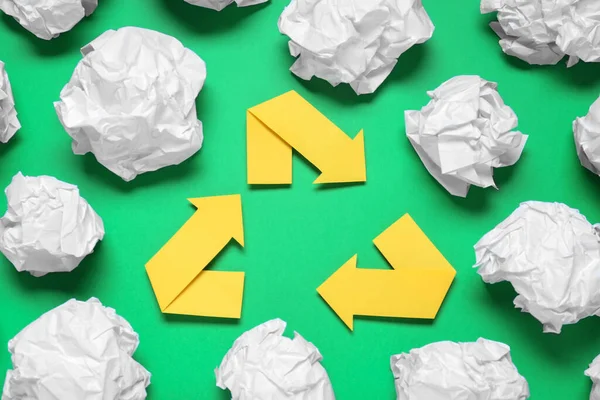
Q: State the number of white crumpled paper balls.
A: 14